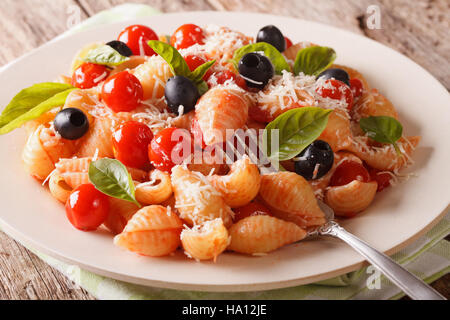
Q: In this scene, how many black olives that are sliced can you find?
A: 0